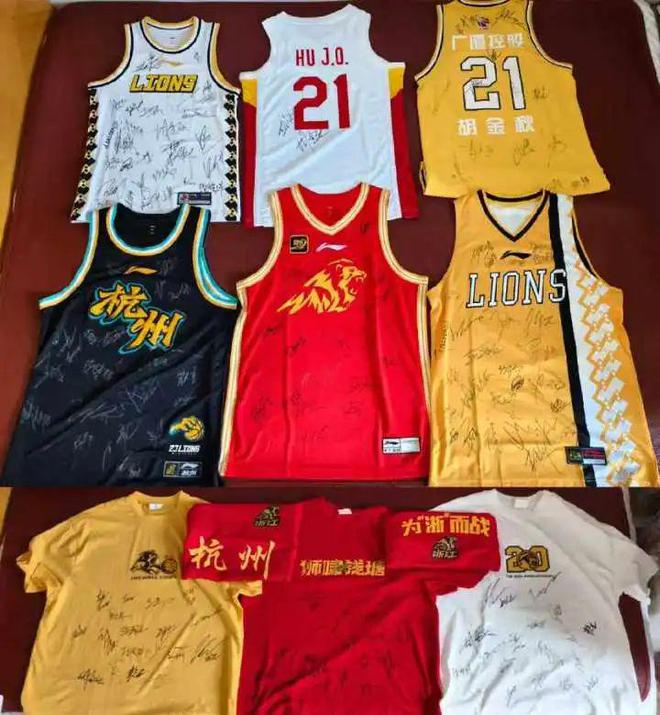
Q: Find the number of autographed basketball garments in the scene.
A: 9